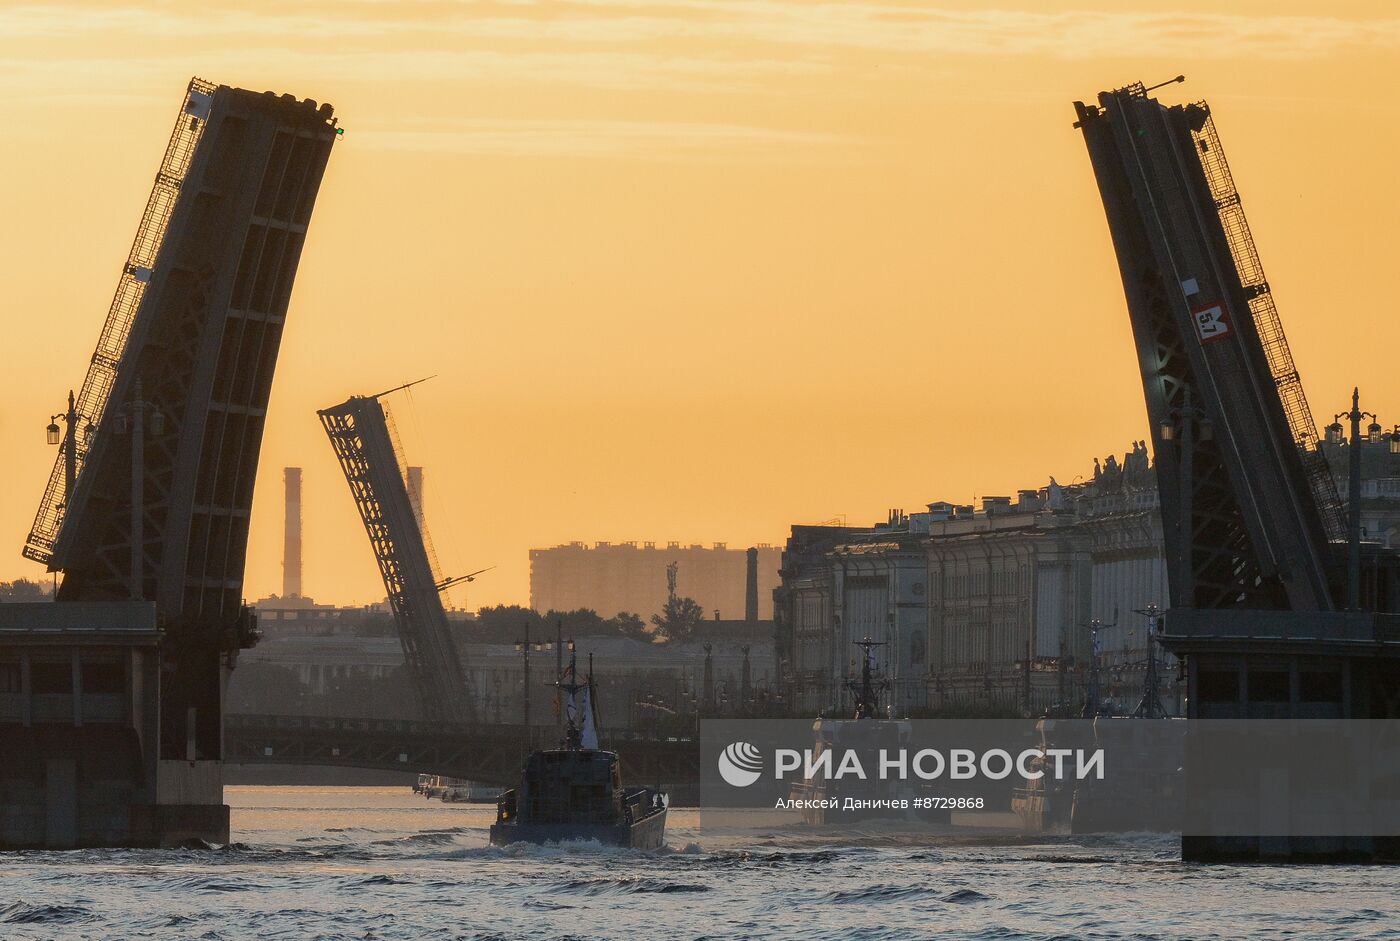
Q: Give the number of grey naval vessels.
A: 4